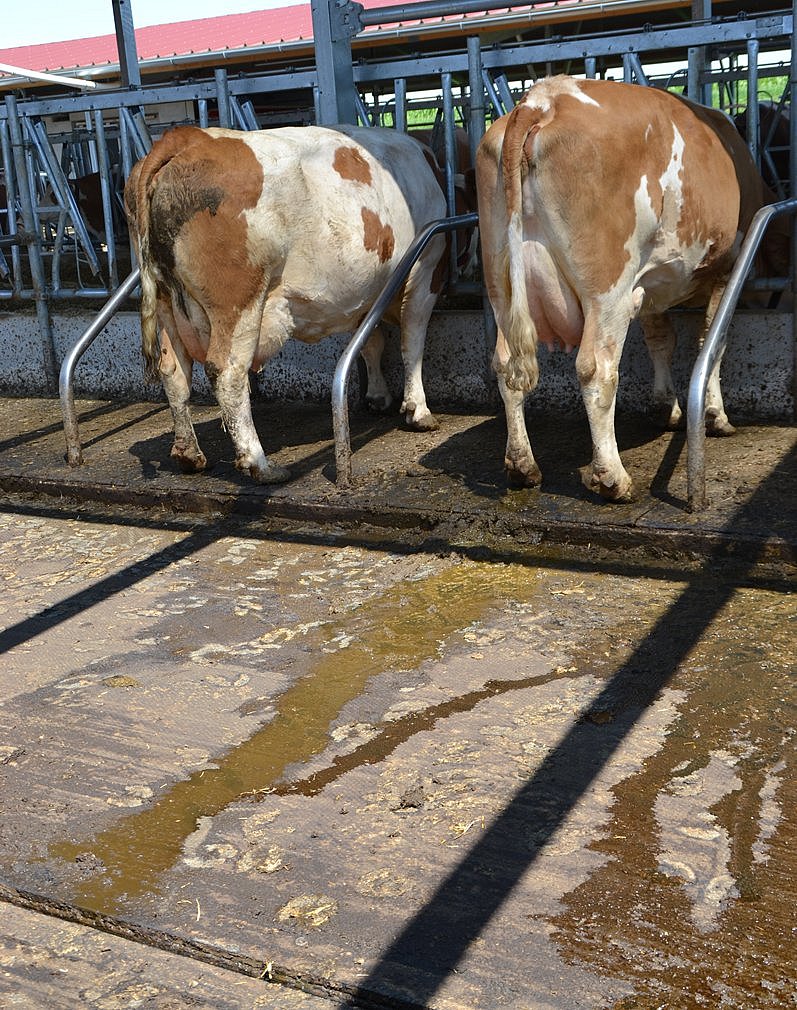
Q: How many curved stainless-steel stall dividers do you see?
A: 3